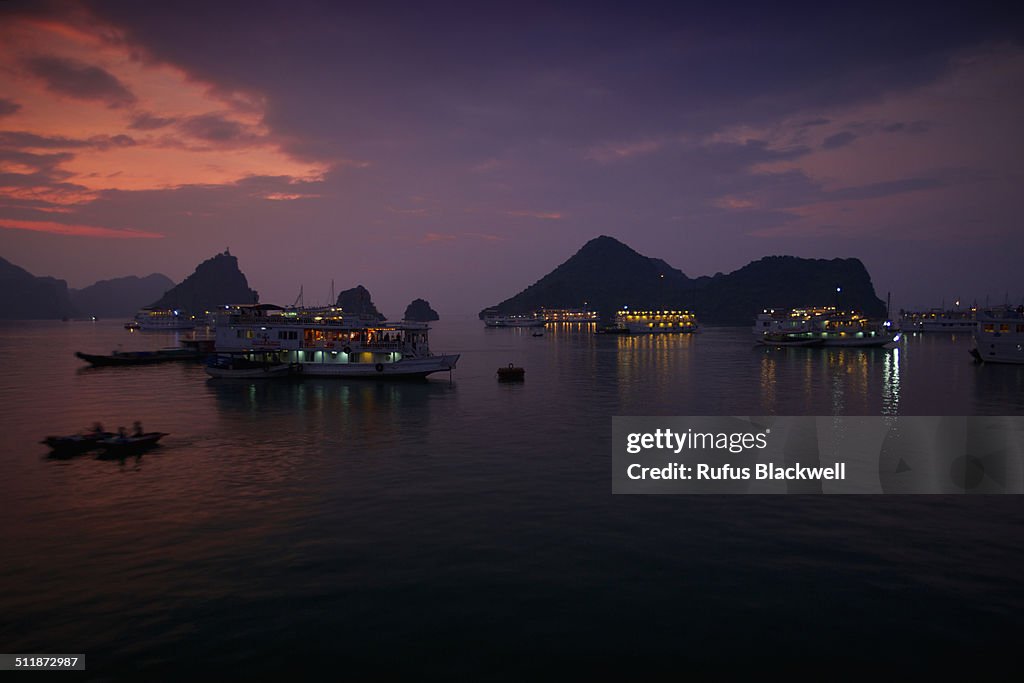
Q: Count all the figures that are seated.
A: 3